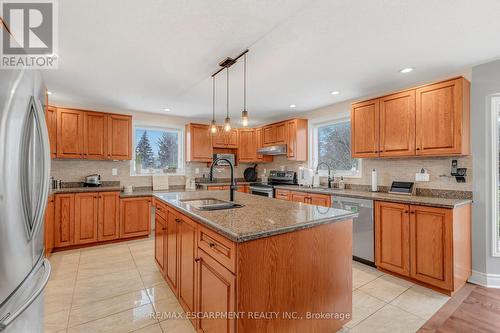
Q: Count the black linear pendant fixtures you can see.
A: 1